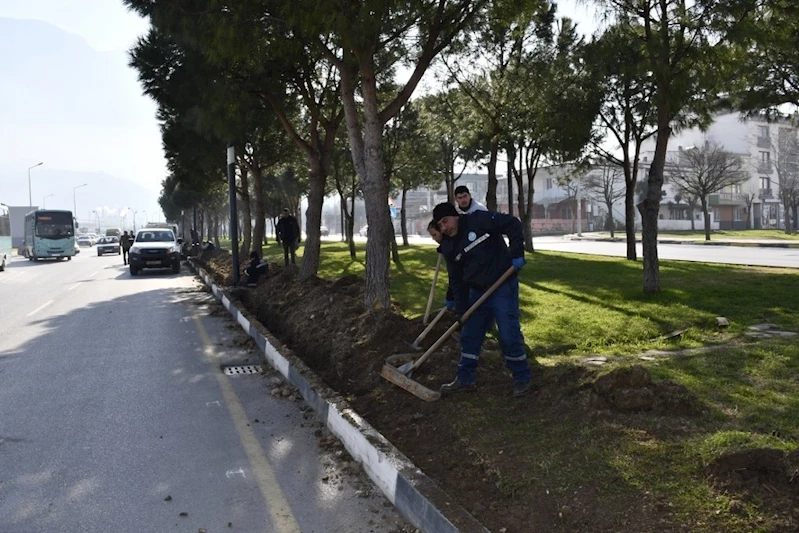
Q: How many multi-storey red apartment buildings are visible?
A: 0